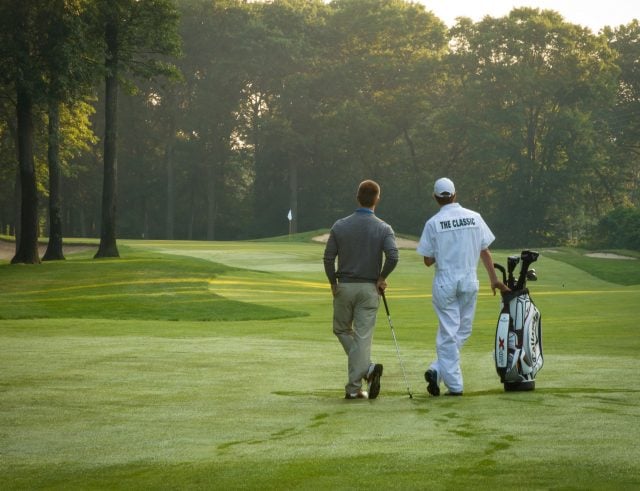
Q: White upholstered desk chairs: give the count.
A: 0